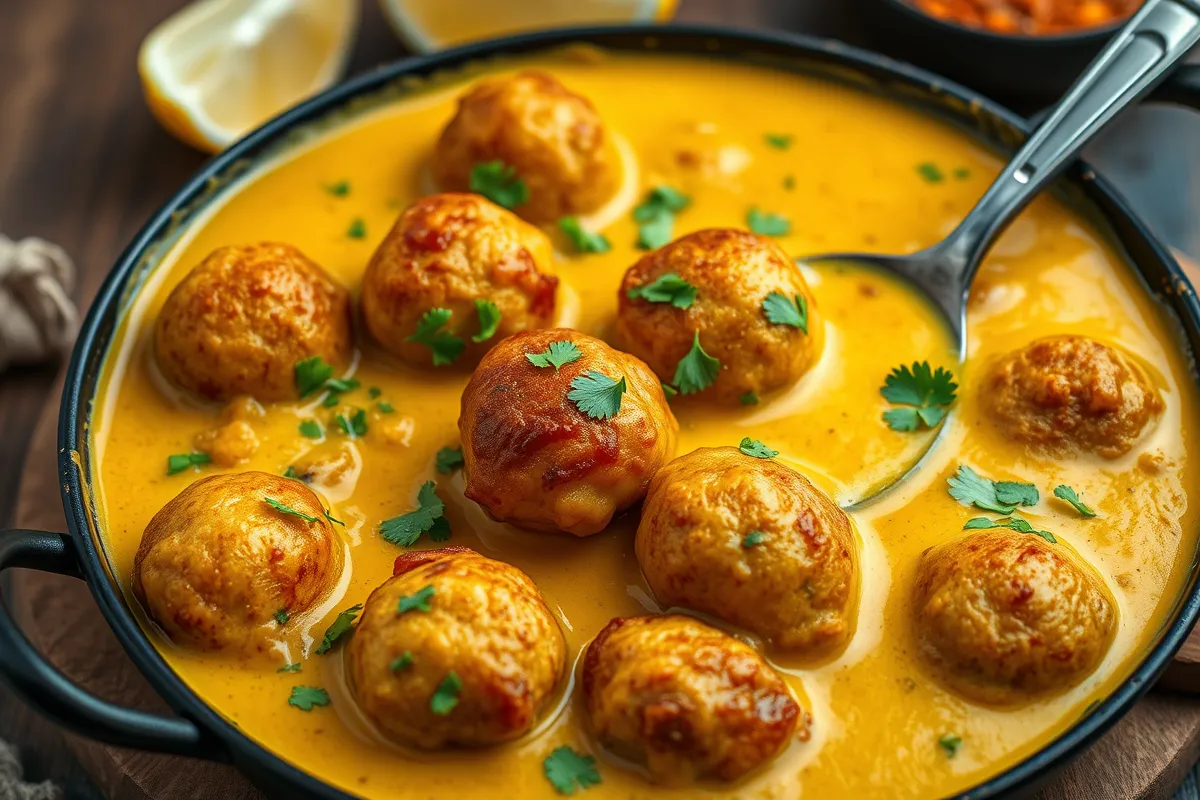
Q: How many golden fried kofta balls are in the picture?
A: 11